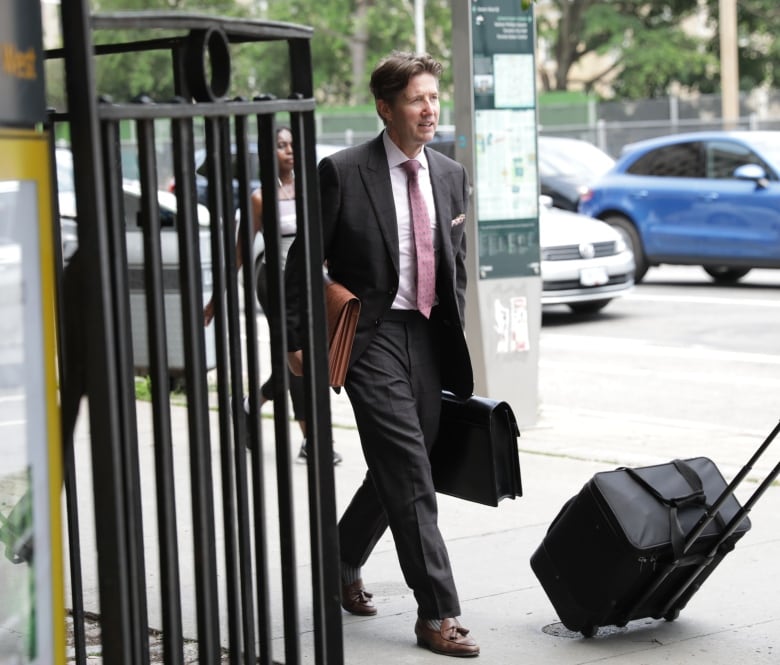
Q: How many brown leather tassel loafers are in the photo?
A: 2